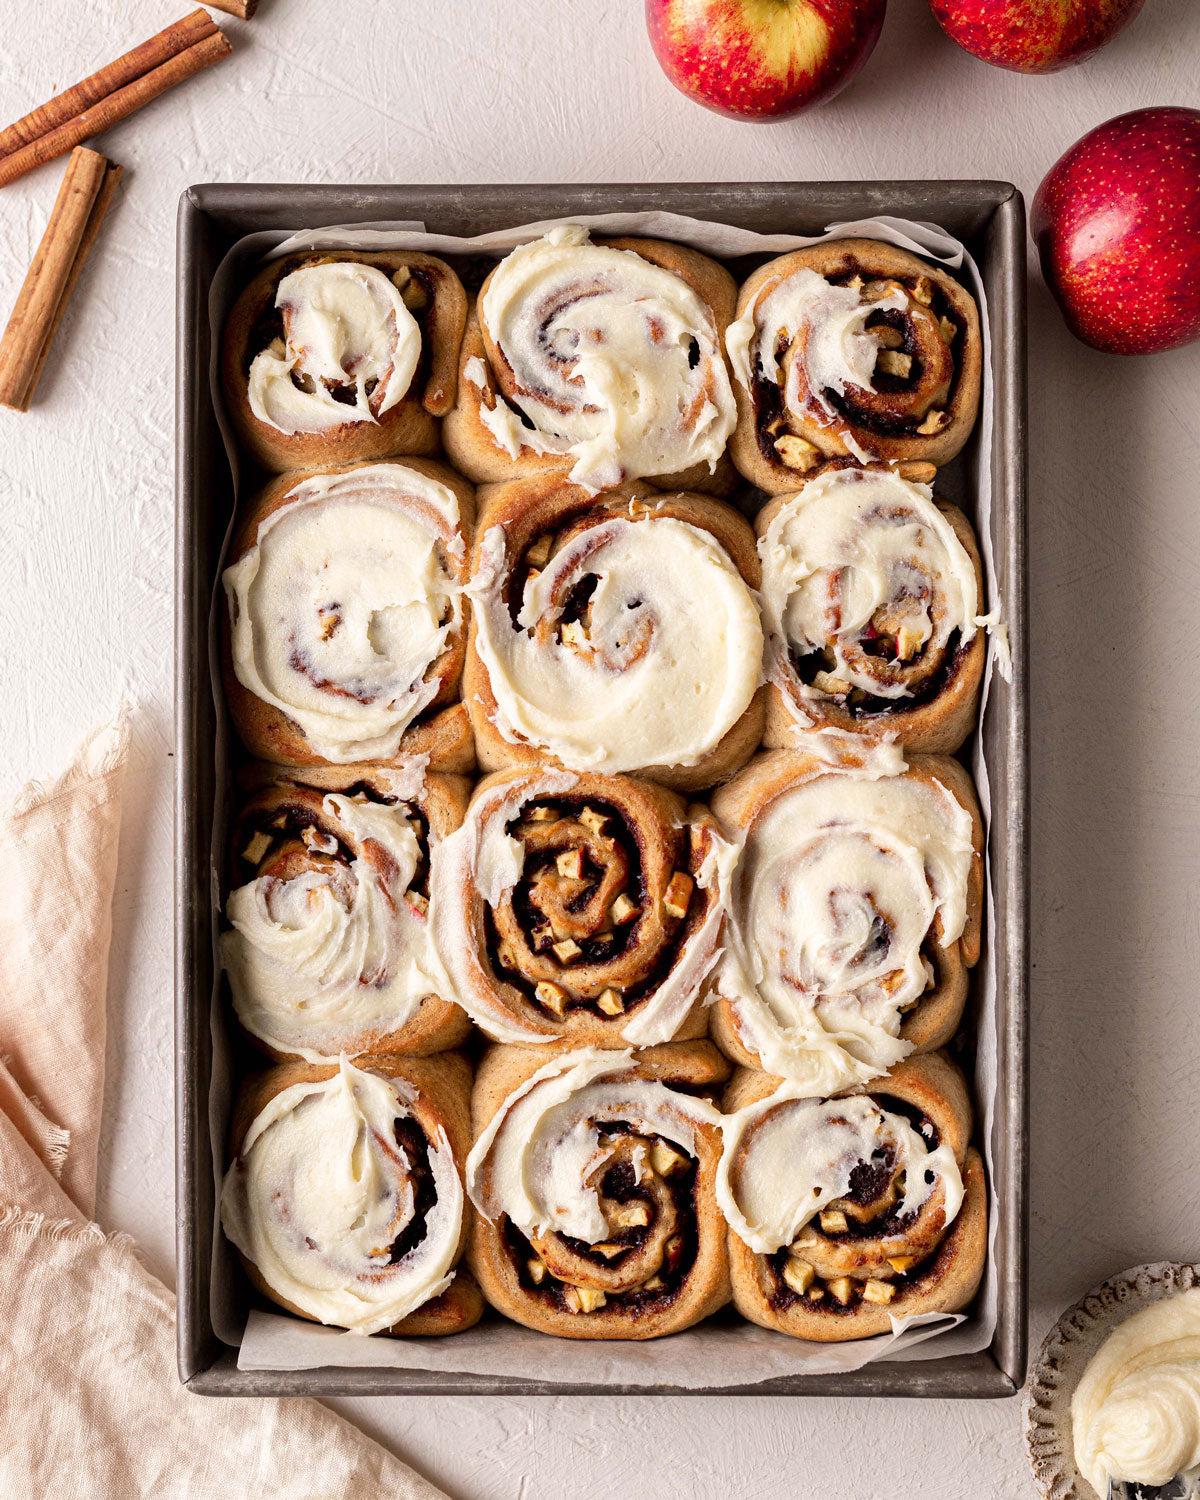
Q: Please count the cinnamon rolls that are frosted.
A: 12